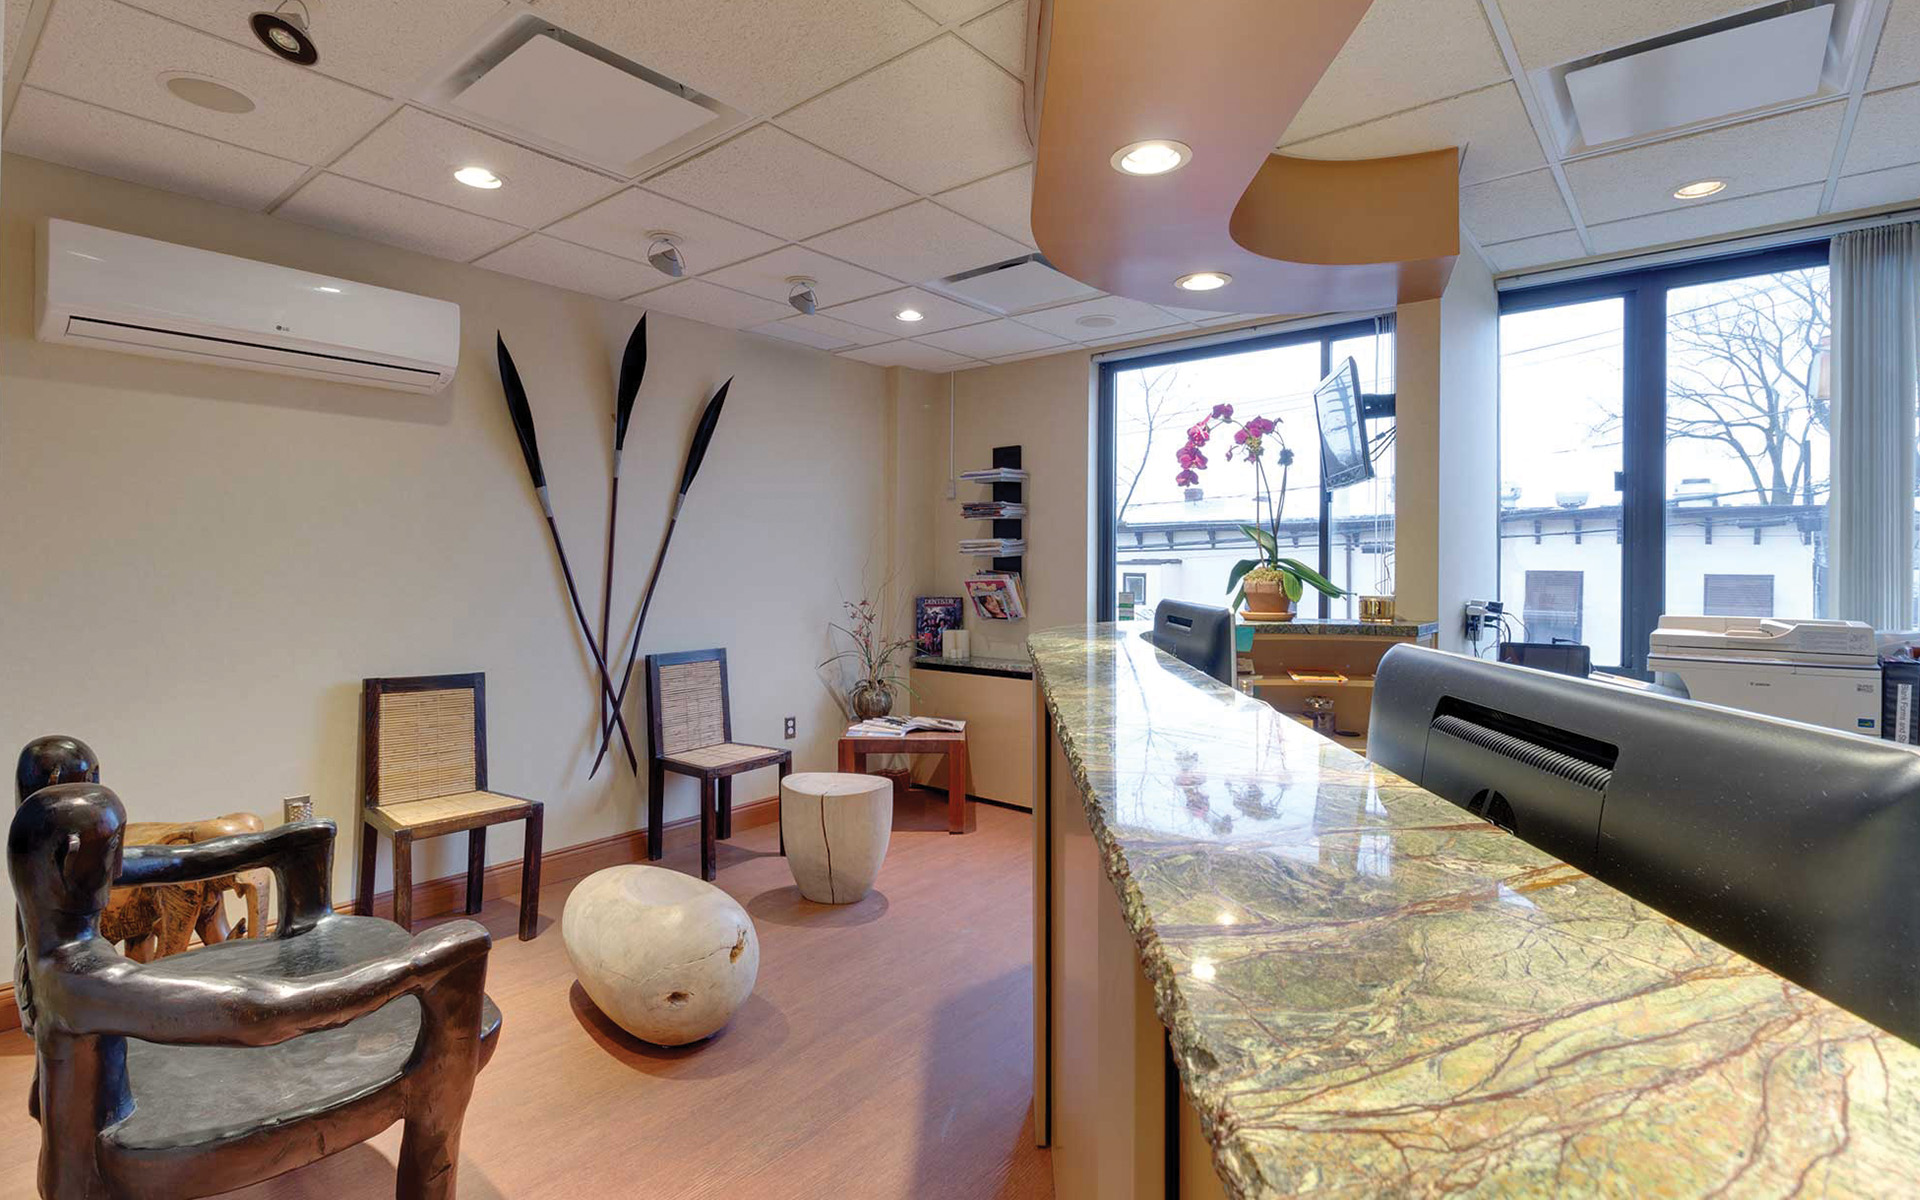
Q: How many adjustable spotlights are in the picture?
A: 3